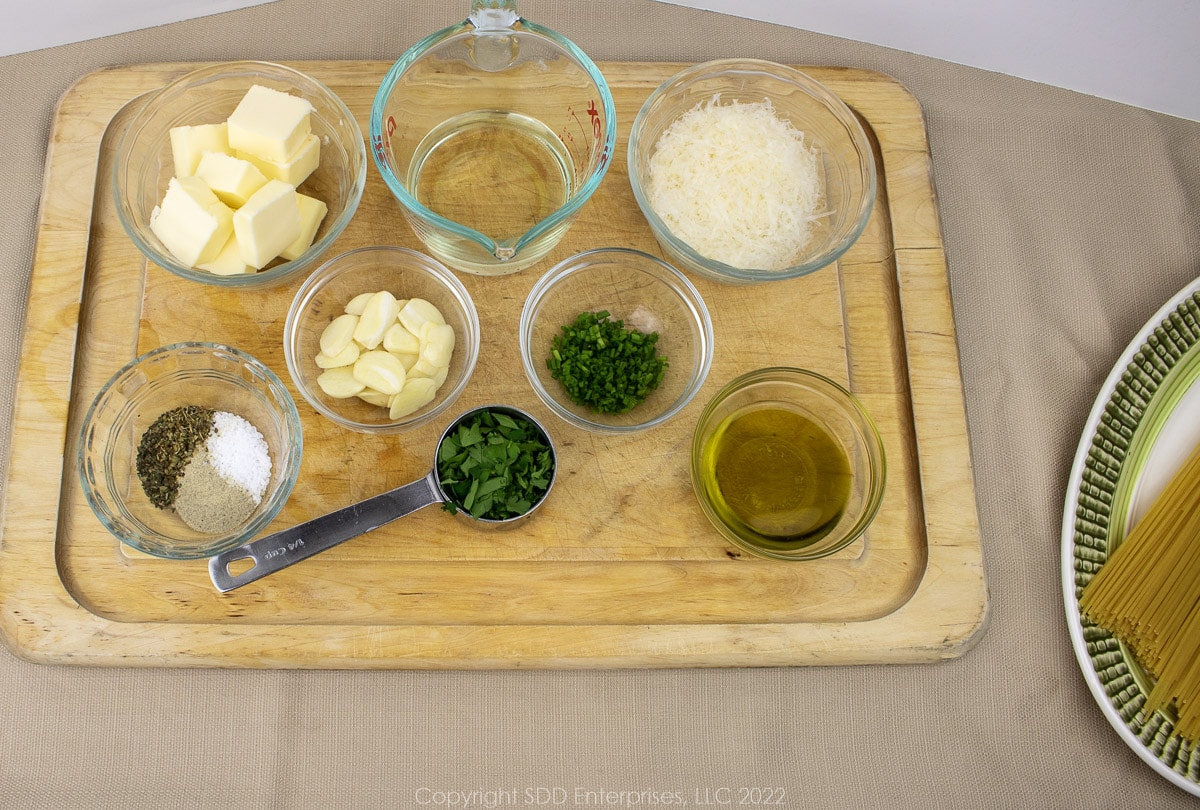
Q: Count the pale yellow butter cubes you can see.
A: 8